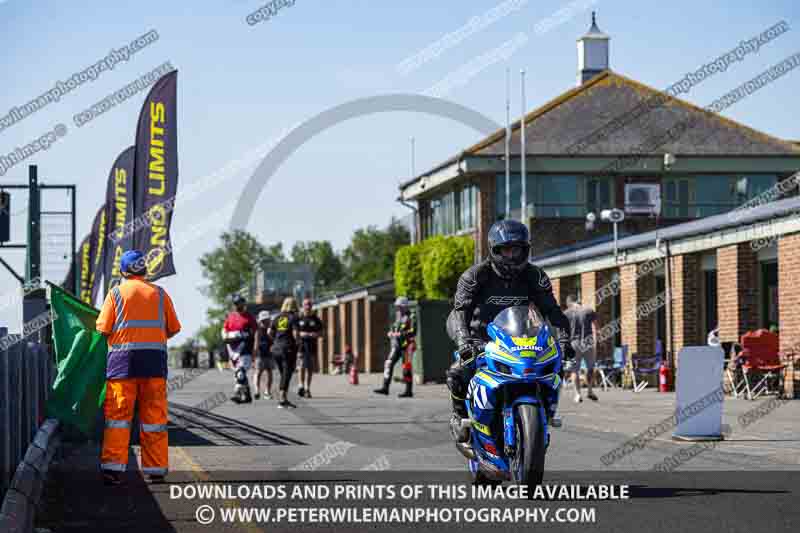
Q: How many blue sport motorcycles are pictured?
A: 1